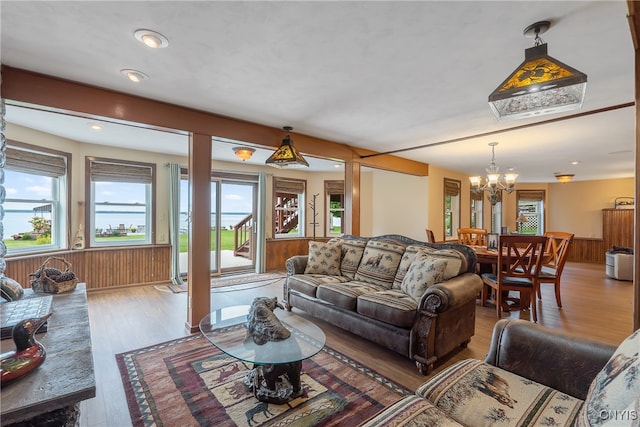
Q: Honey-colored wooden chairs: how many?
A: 4